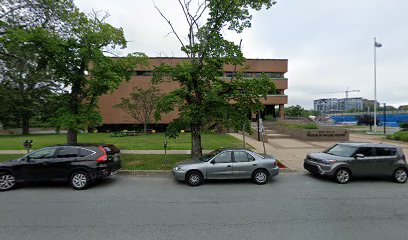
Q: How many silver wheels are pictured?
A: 6